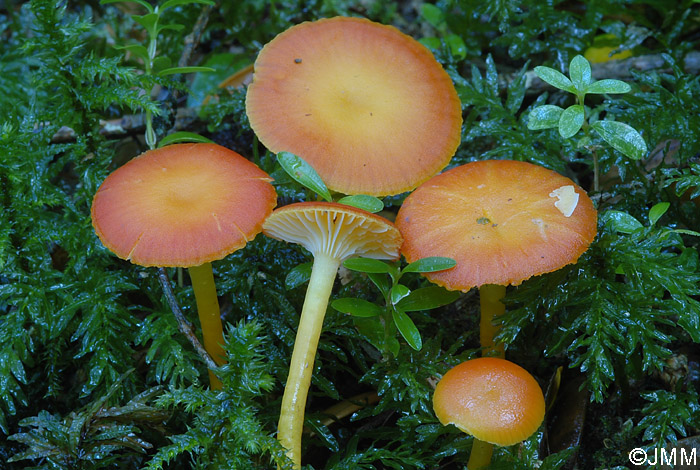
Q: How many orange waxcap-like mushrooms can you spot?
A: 5